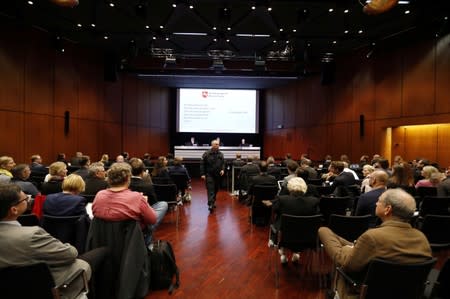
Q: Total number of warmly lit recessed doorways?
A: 1